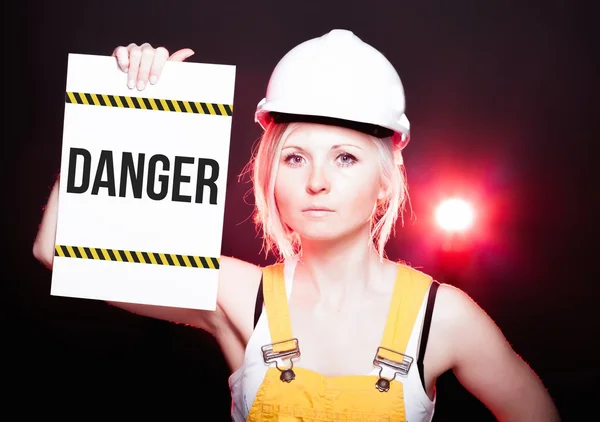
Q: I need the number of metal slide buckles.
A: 2